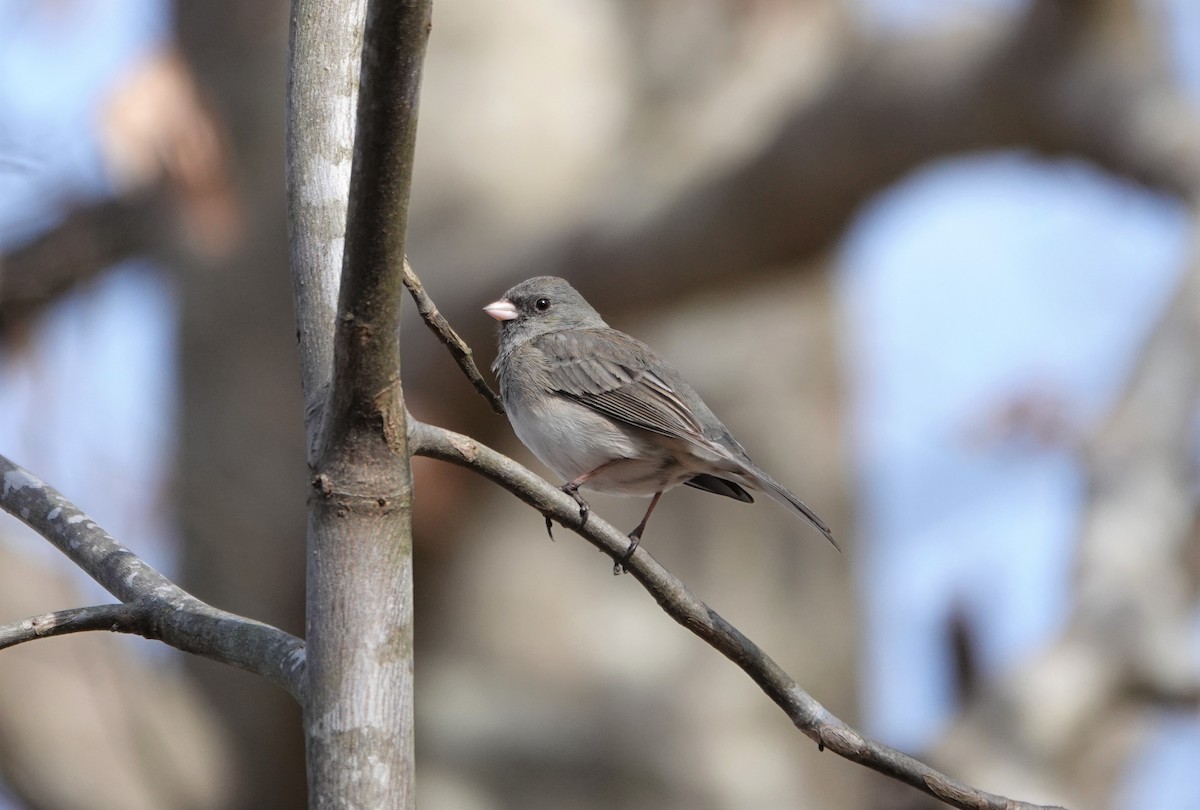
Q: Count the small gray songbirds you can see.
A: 1